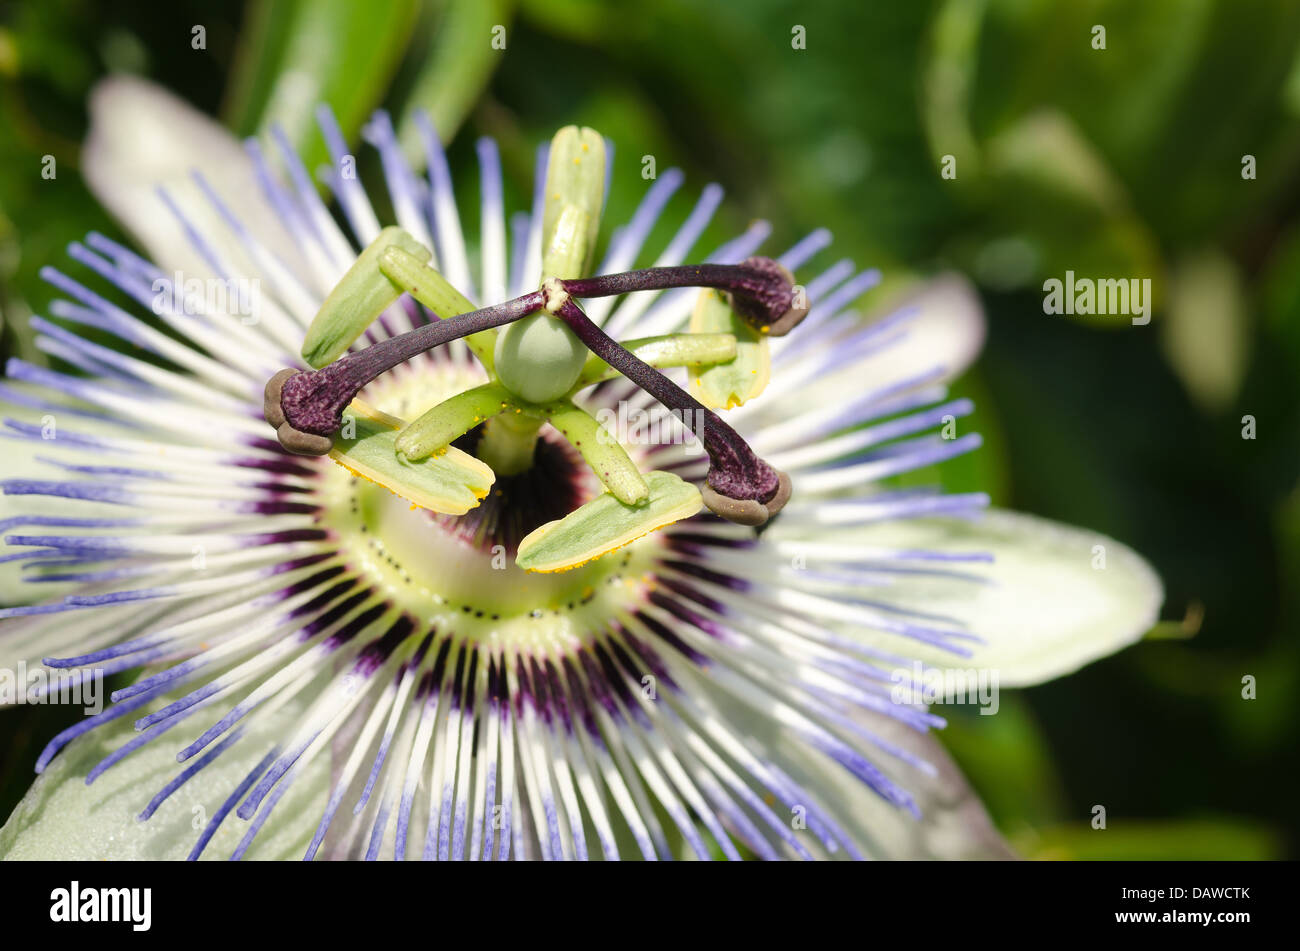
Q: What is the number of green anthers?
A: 5